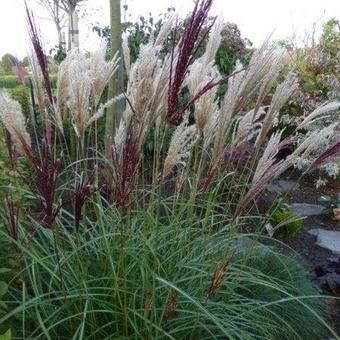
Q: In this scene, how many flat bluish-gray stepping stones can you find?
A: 3